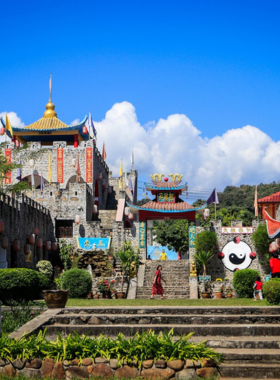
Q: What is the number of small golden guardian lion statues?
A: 2